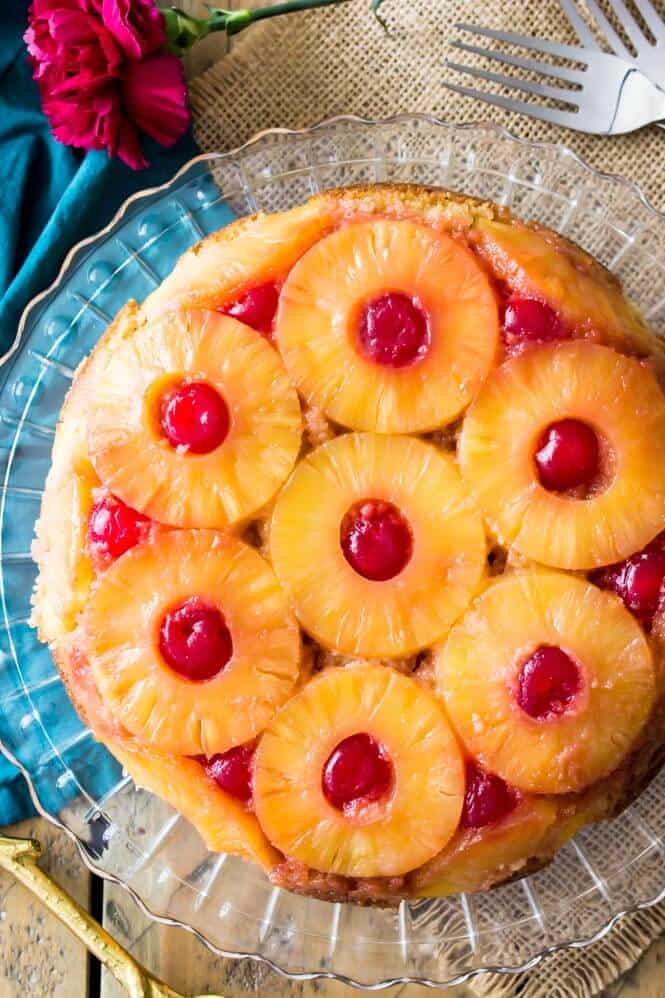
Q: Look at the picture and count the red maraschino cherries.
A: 13